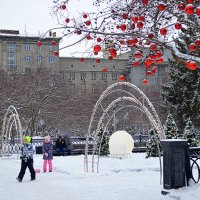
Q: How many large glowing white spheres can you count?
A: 1